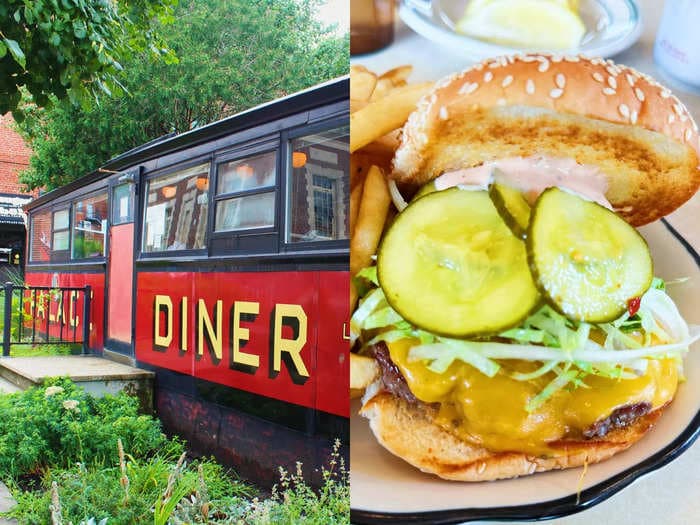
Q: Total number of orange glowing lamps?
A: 4